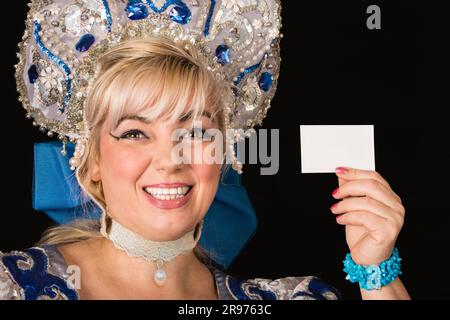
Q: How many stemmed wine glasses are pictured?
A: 0